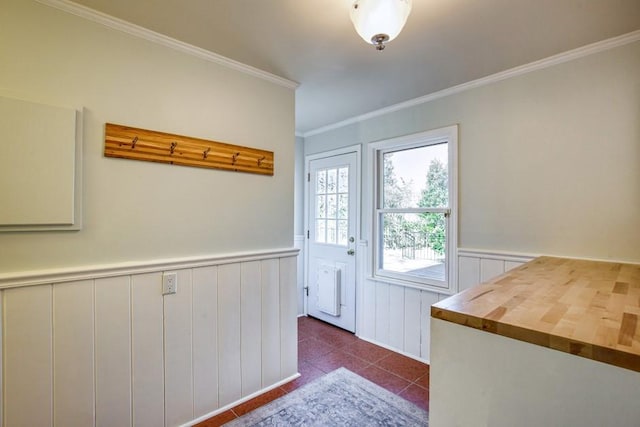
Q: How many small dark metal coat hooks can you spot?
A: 5